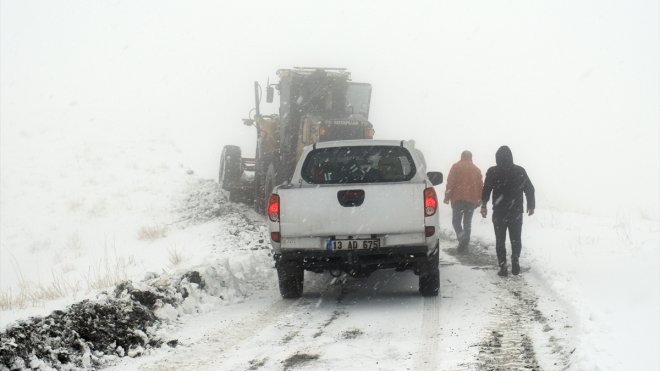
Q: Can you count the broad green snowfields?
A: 0